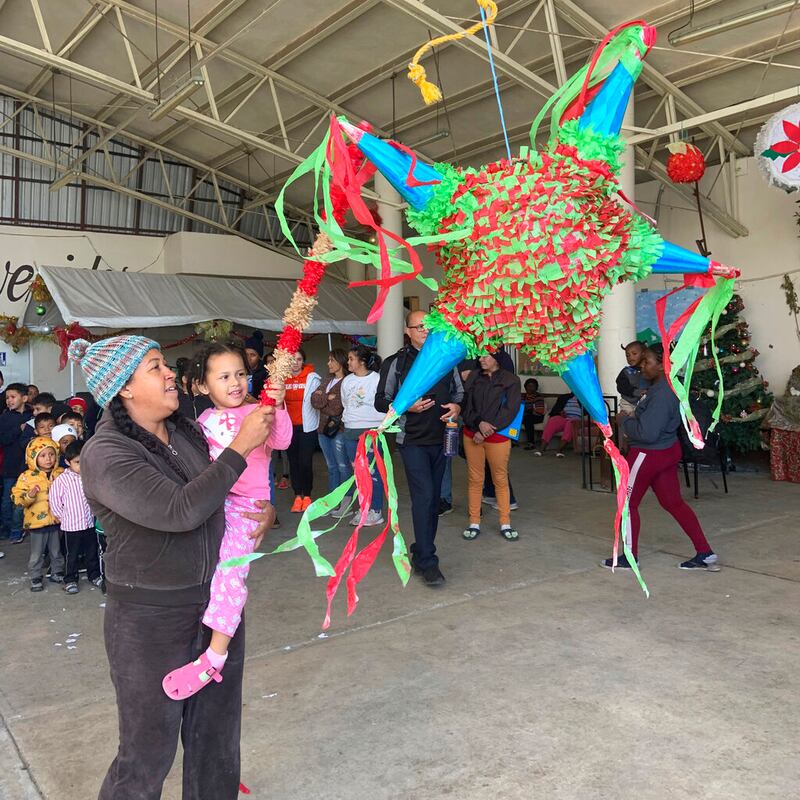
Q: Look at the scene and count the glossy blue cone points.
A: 5